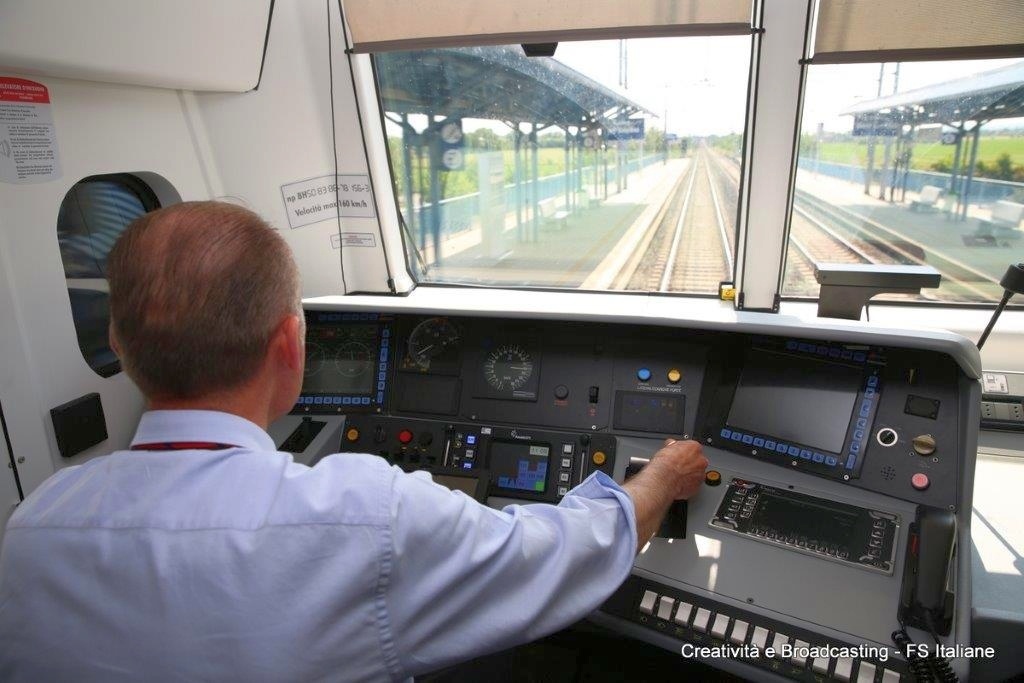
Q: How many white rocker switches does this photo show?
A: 13